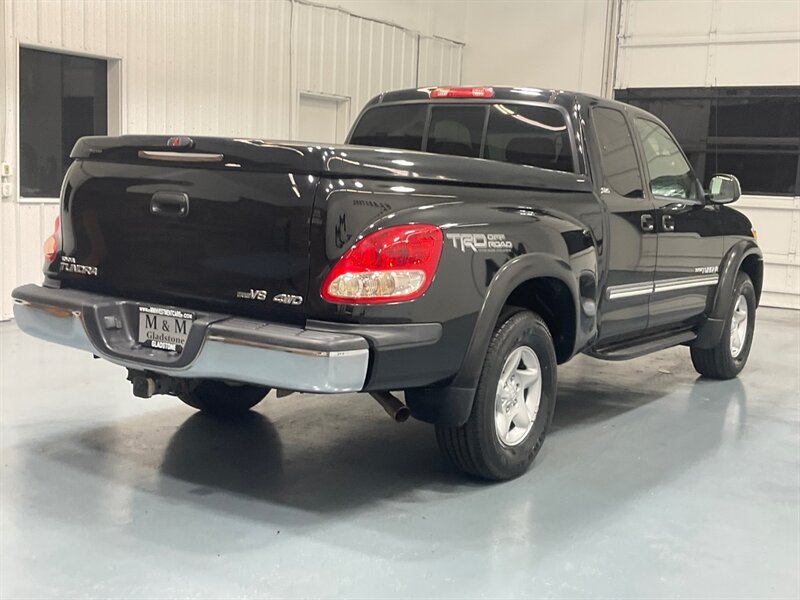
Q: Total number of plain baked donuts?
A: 0